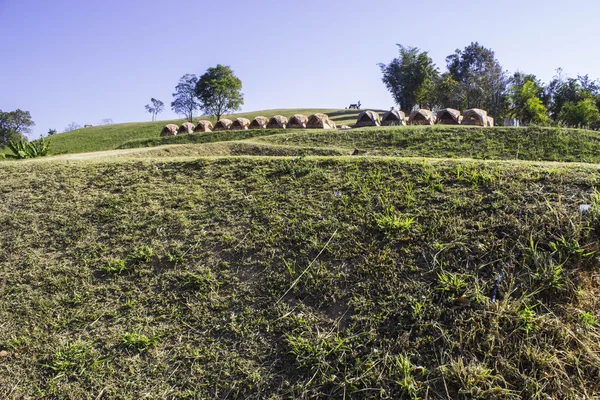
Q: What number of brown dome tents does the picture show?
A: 14